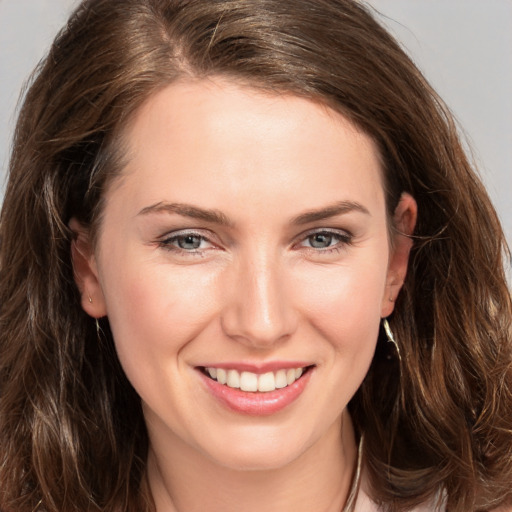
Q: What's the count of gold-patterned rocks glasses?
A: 0